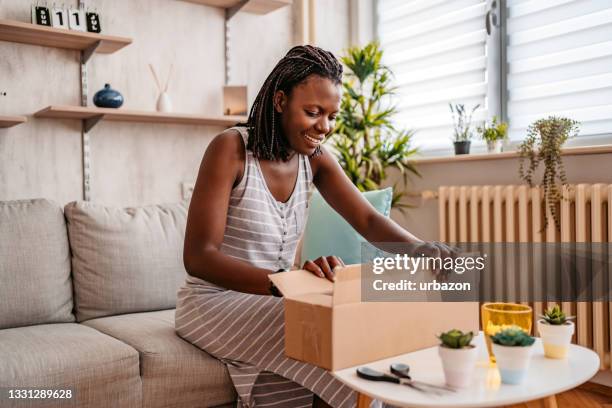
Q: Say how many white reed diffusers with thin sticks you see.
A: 1